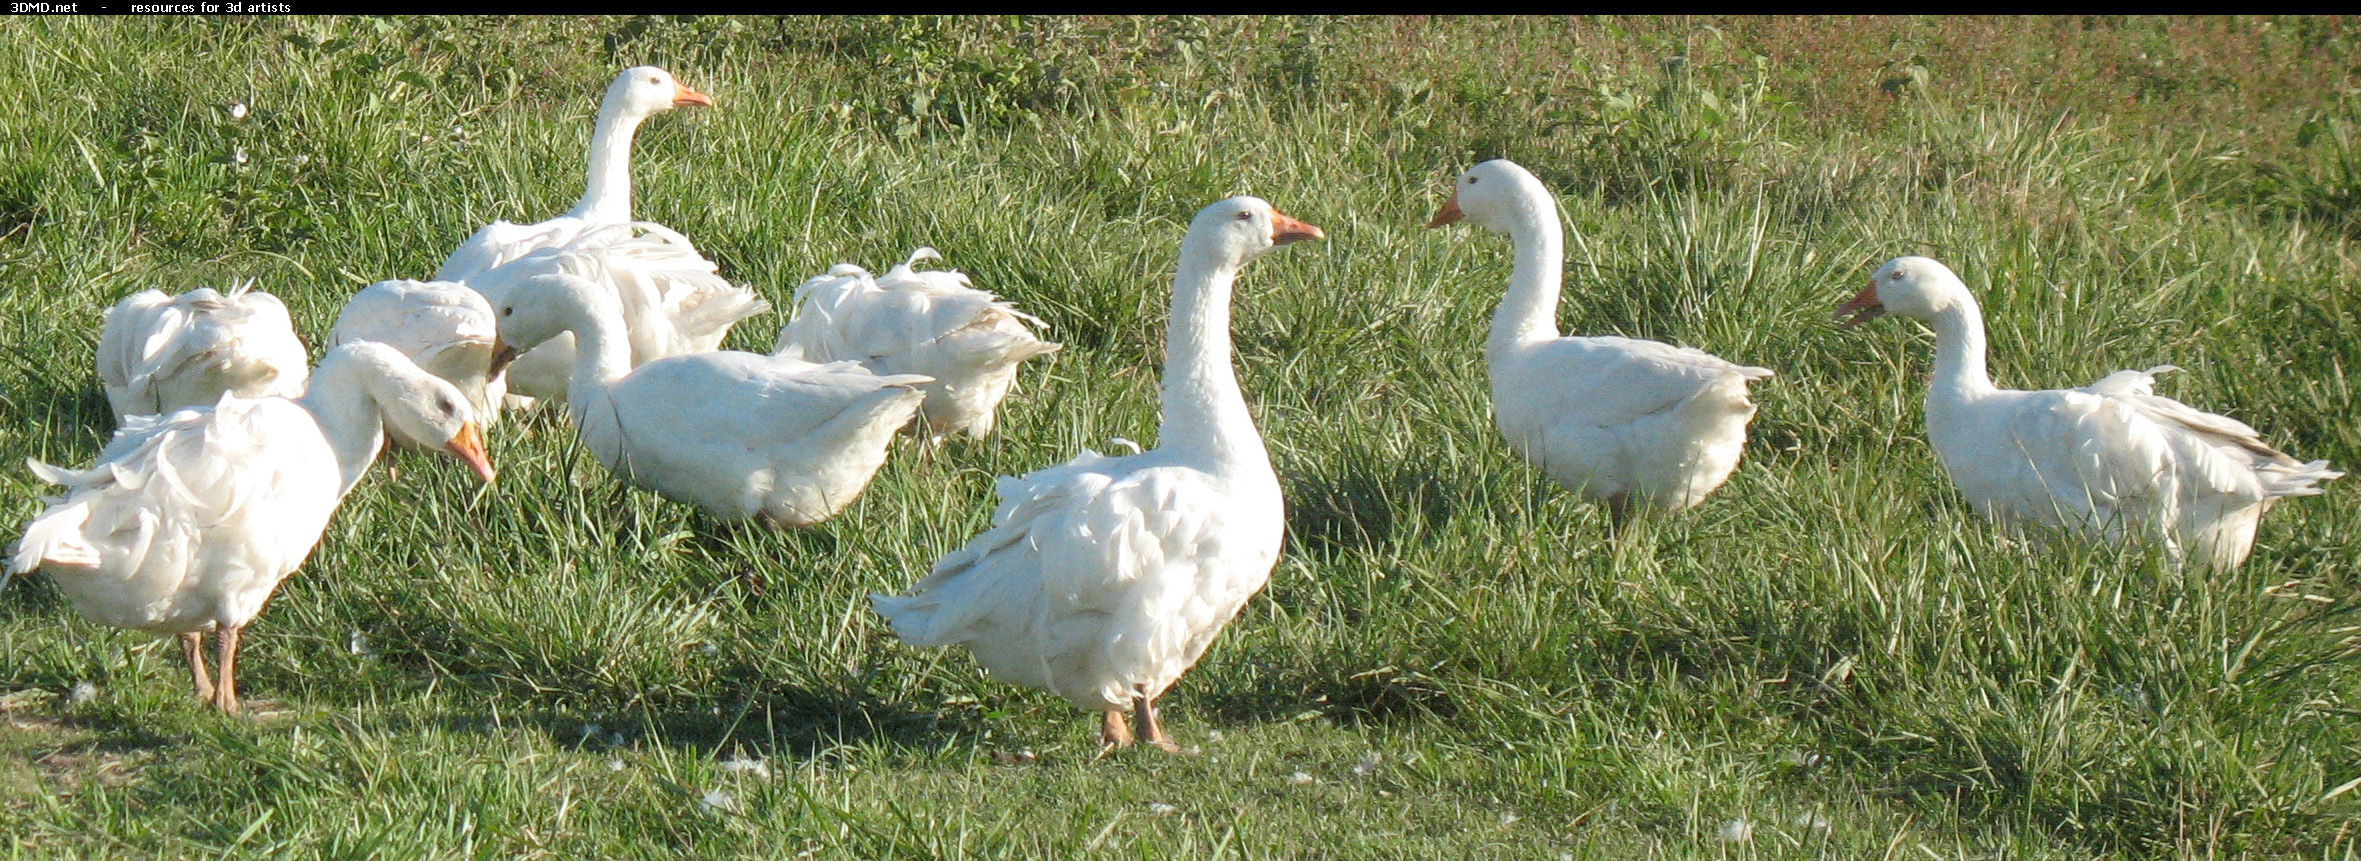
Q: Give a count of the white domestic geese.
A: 10